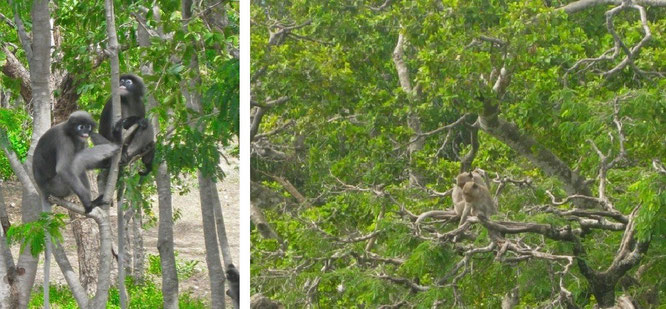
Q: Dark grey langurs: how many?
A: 2